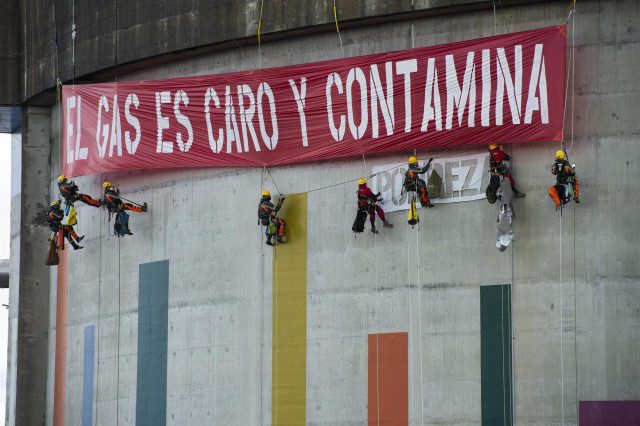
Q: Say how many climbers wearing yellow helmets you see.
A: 8